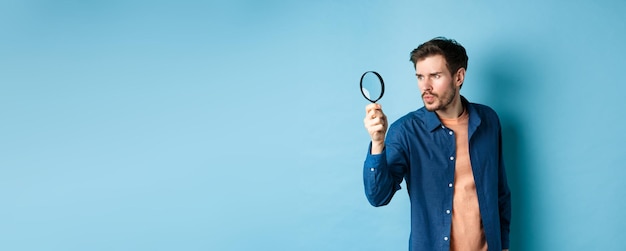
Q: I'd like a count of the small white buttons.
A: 7